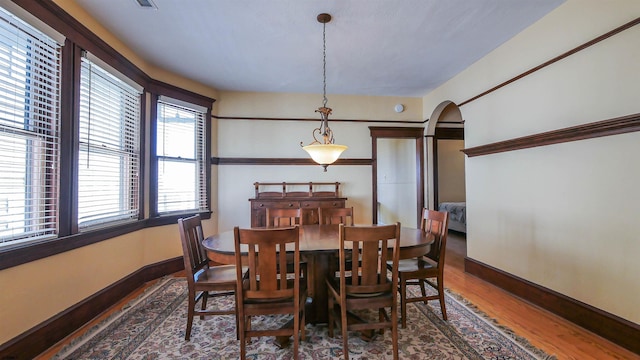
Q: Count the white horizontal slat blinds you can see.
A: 3